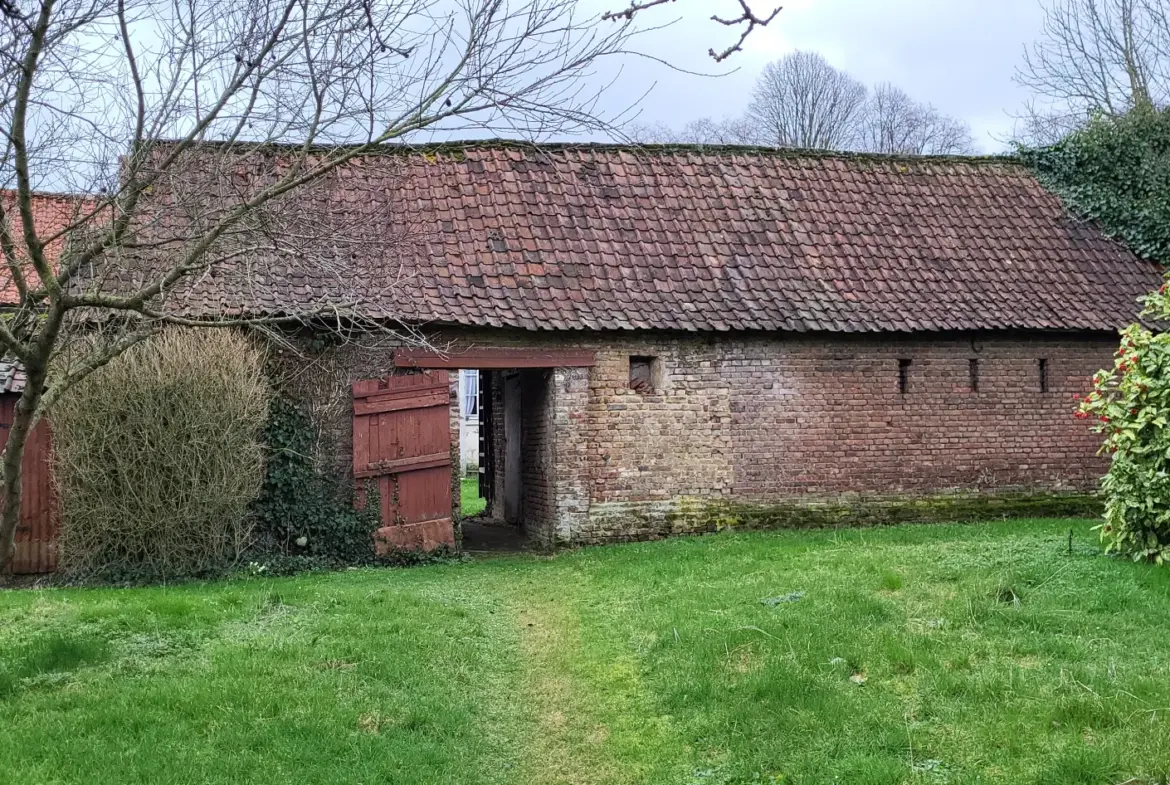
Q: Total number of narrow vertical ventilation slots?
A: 3